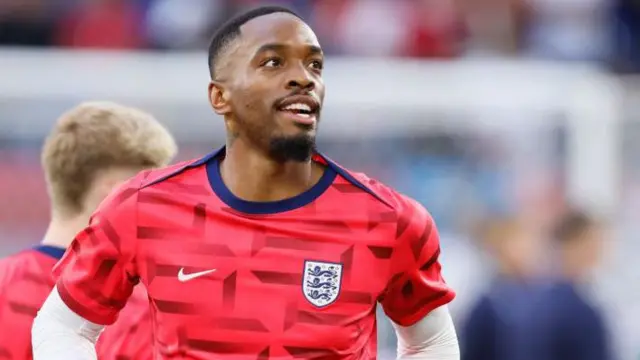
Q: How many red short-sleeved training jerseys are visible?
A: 2